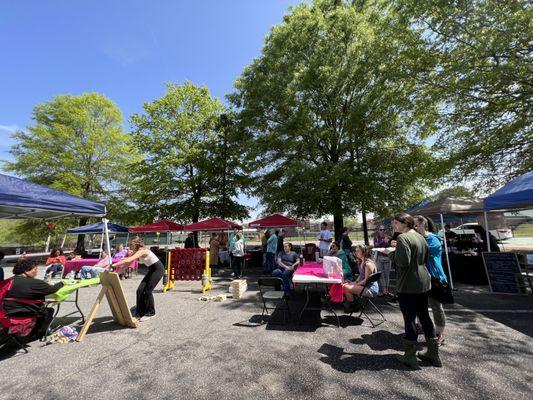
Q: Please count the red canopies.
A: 3